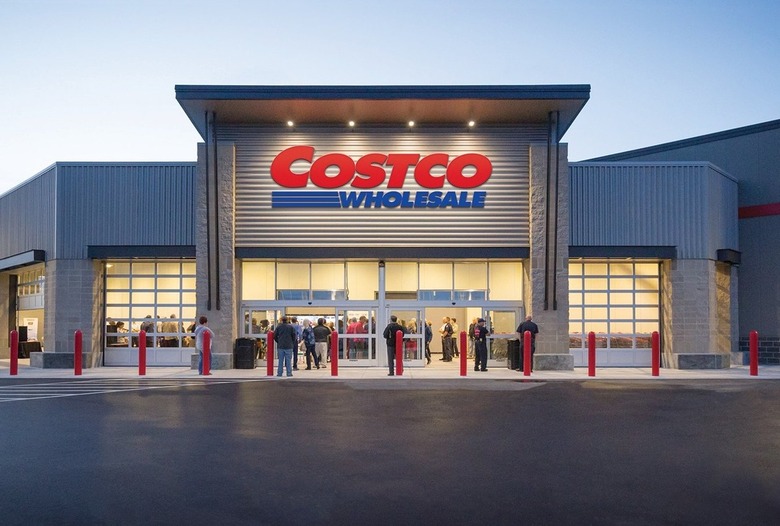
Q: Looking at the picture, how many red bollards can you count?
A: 12